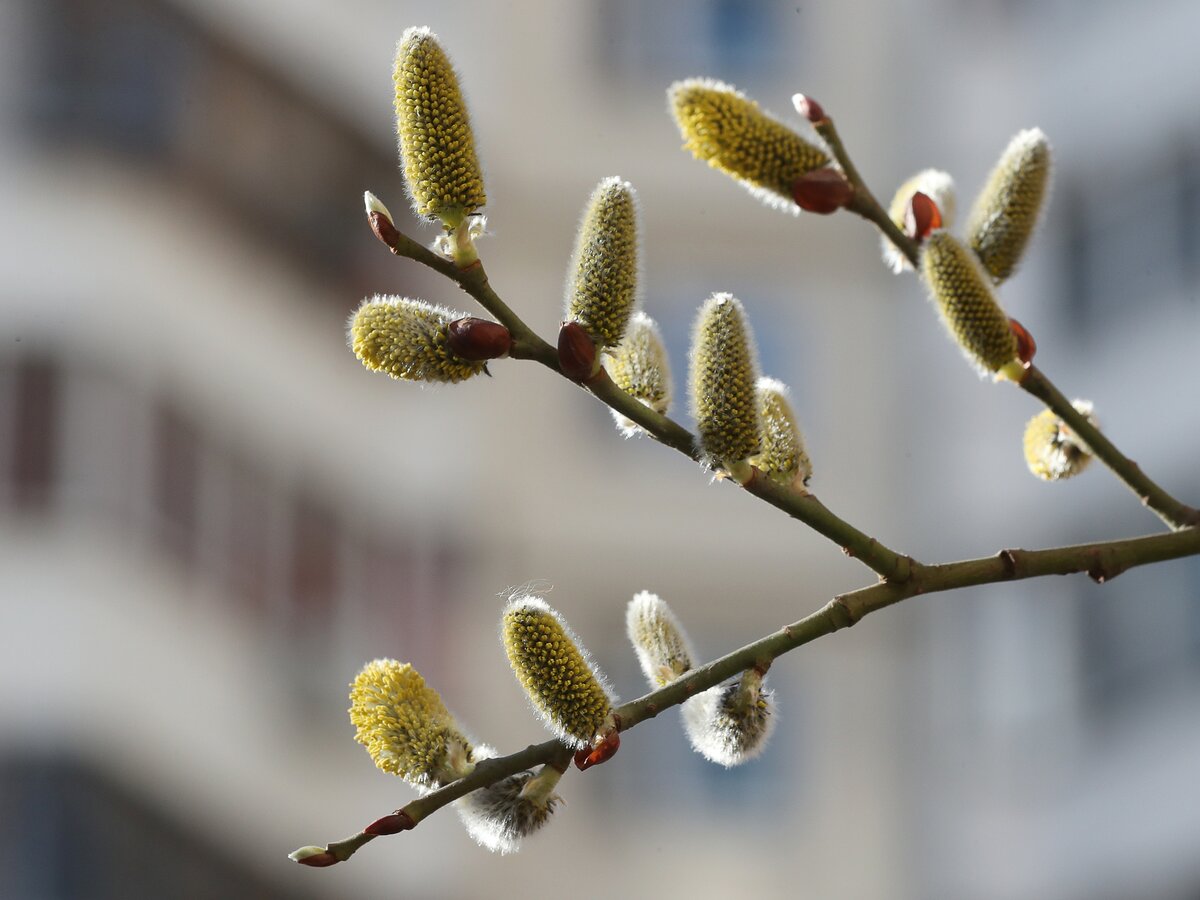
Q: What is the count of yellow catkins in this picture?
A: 13